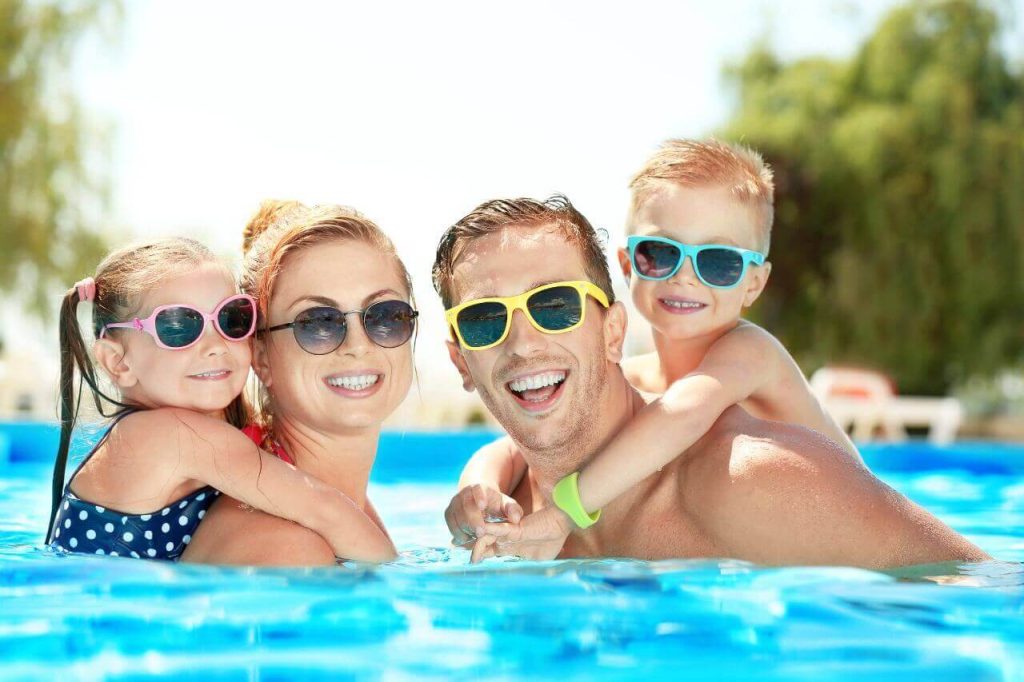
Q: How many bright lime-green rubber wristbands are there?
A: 1